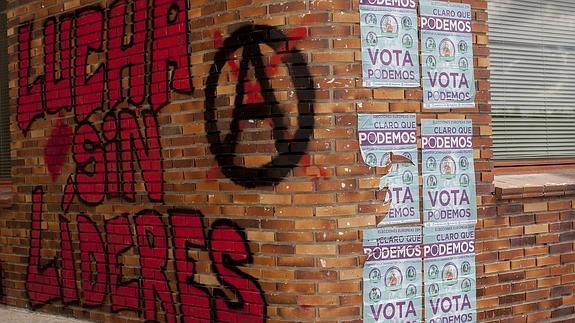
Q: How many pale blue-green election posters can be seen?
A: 6